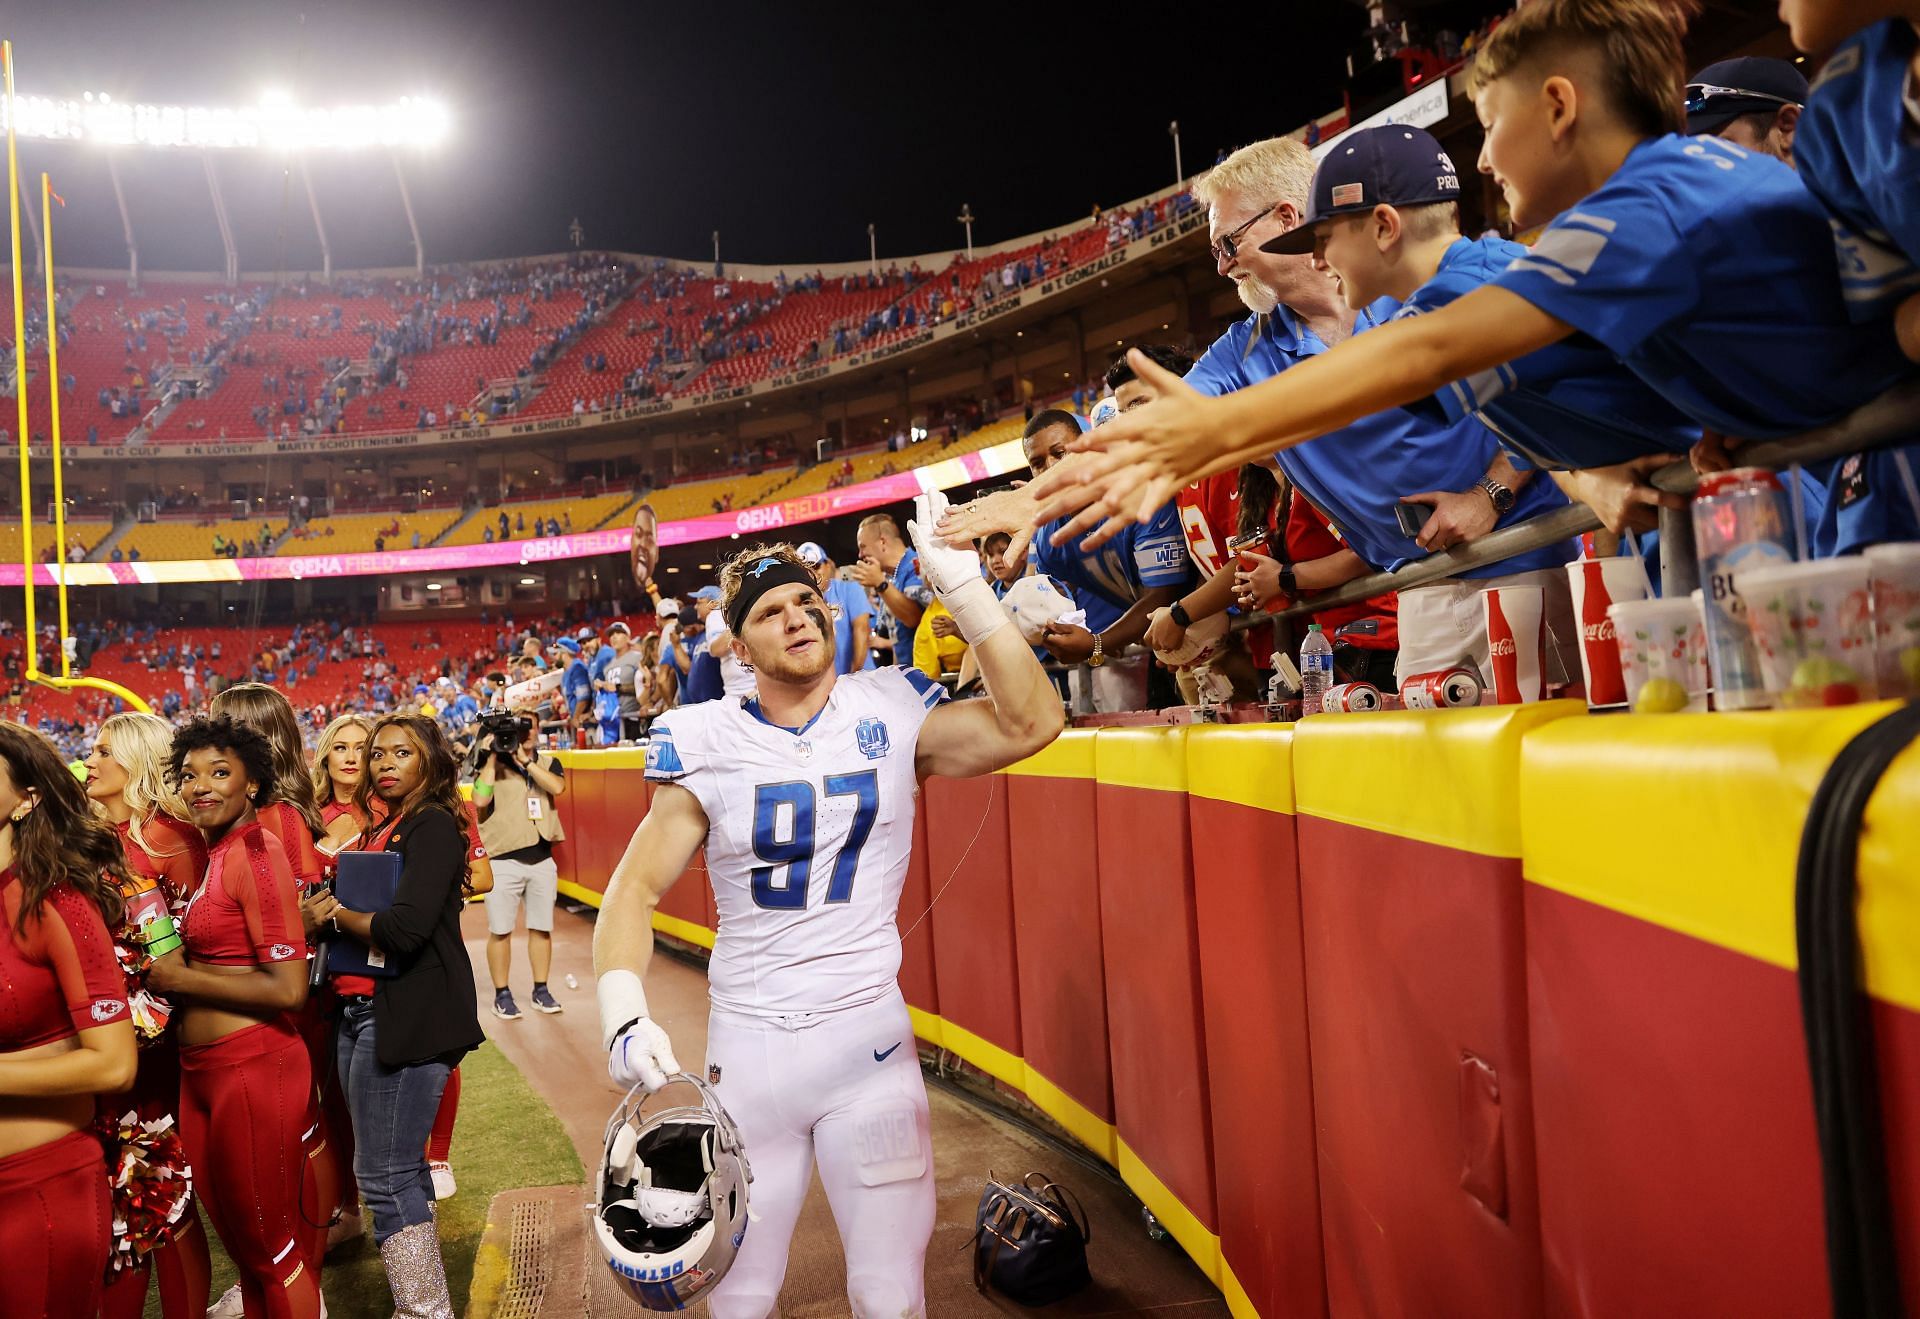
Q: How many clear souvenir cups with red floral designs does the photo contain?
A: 3